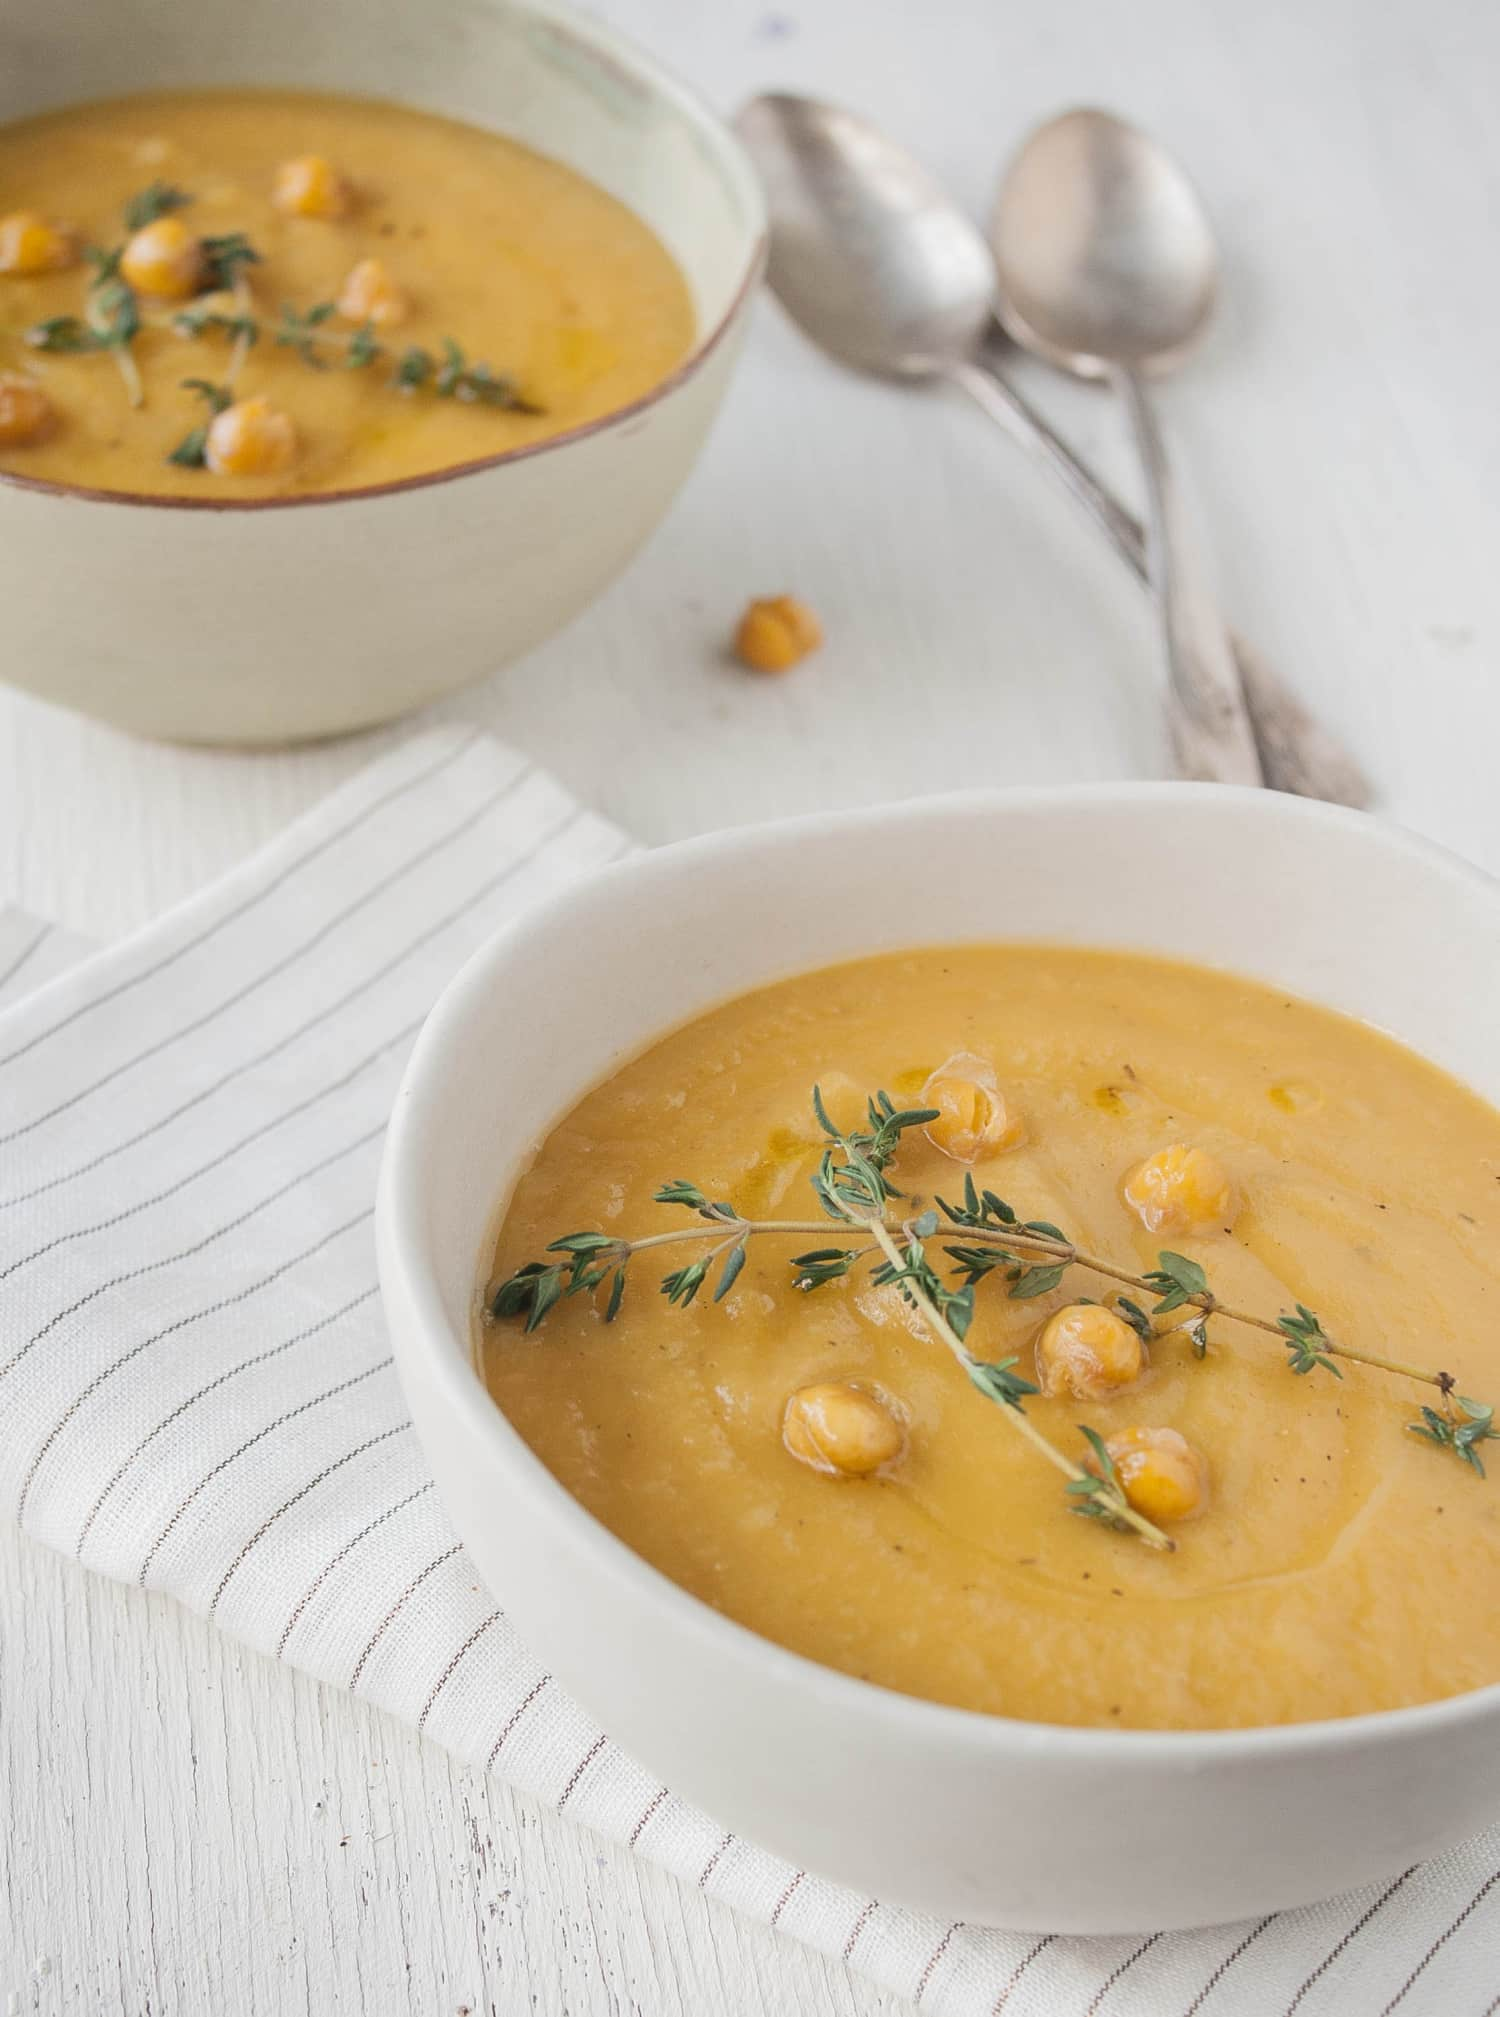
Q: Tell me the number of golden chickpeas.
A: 12